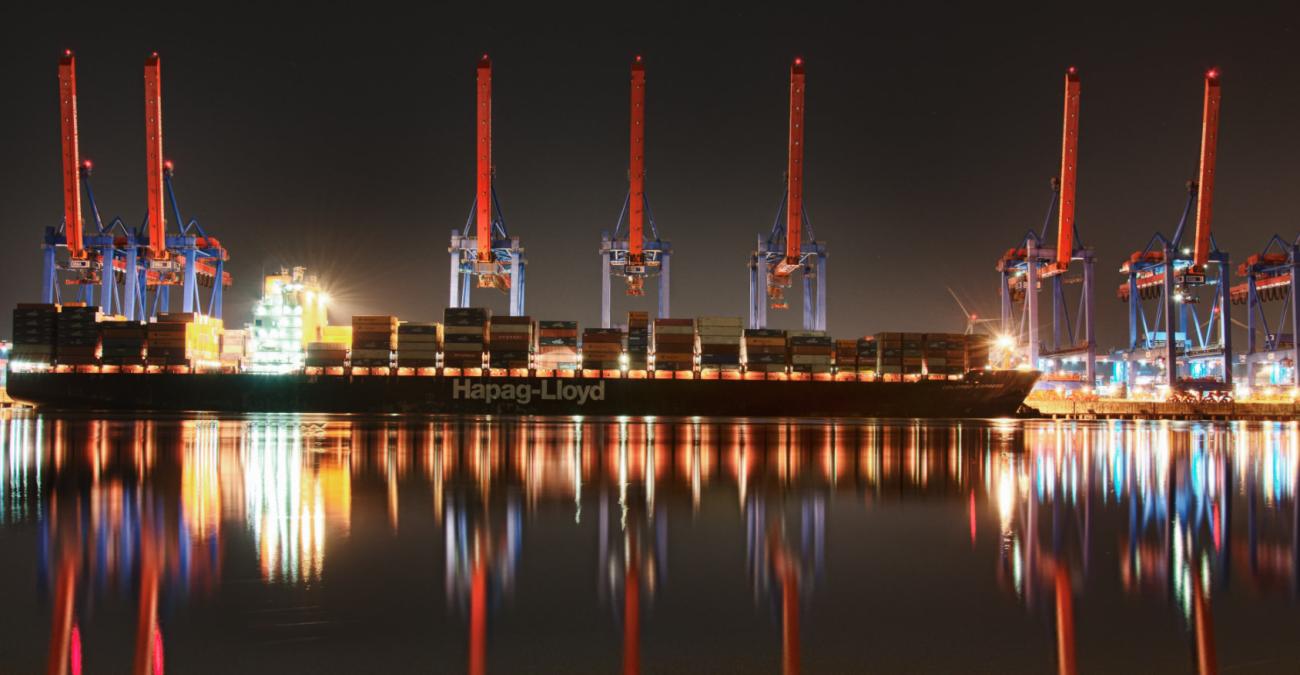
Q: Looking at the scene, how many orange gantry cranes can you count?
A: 7